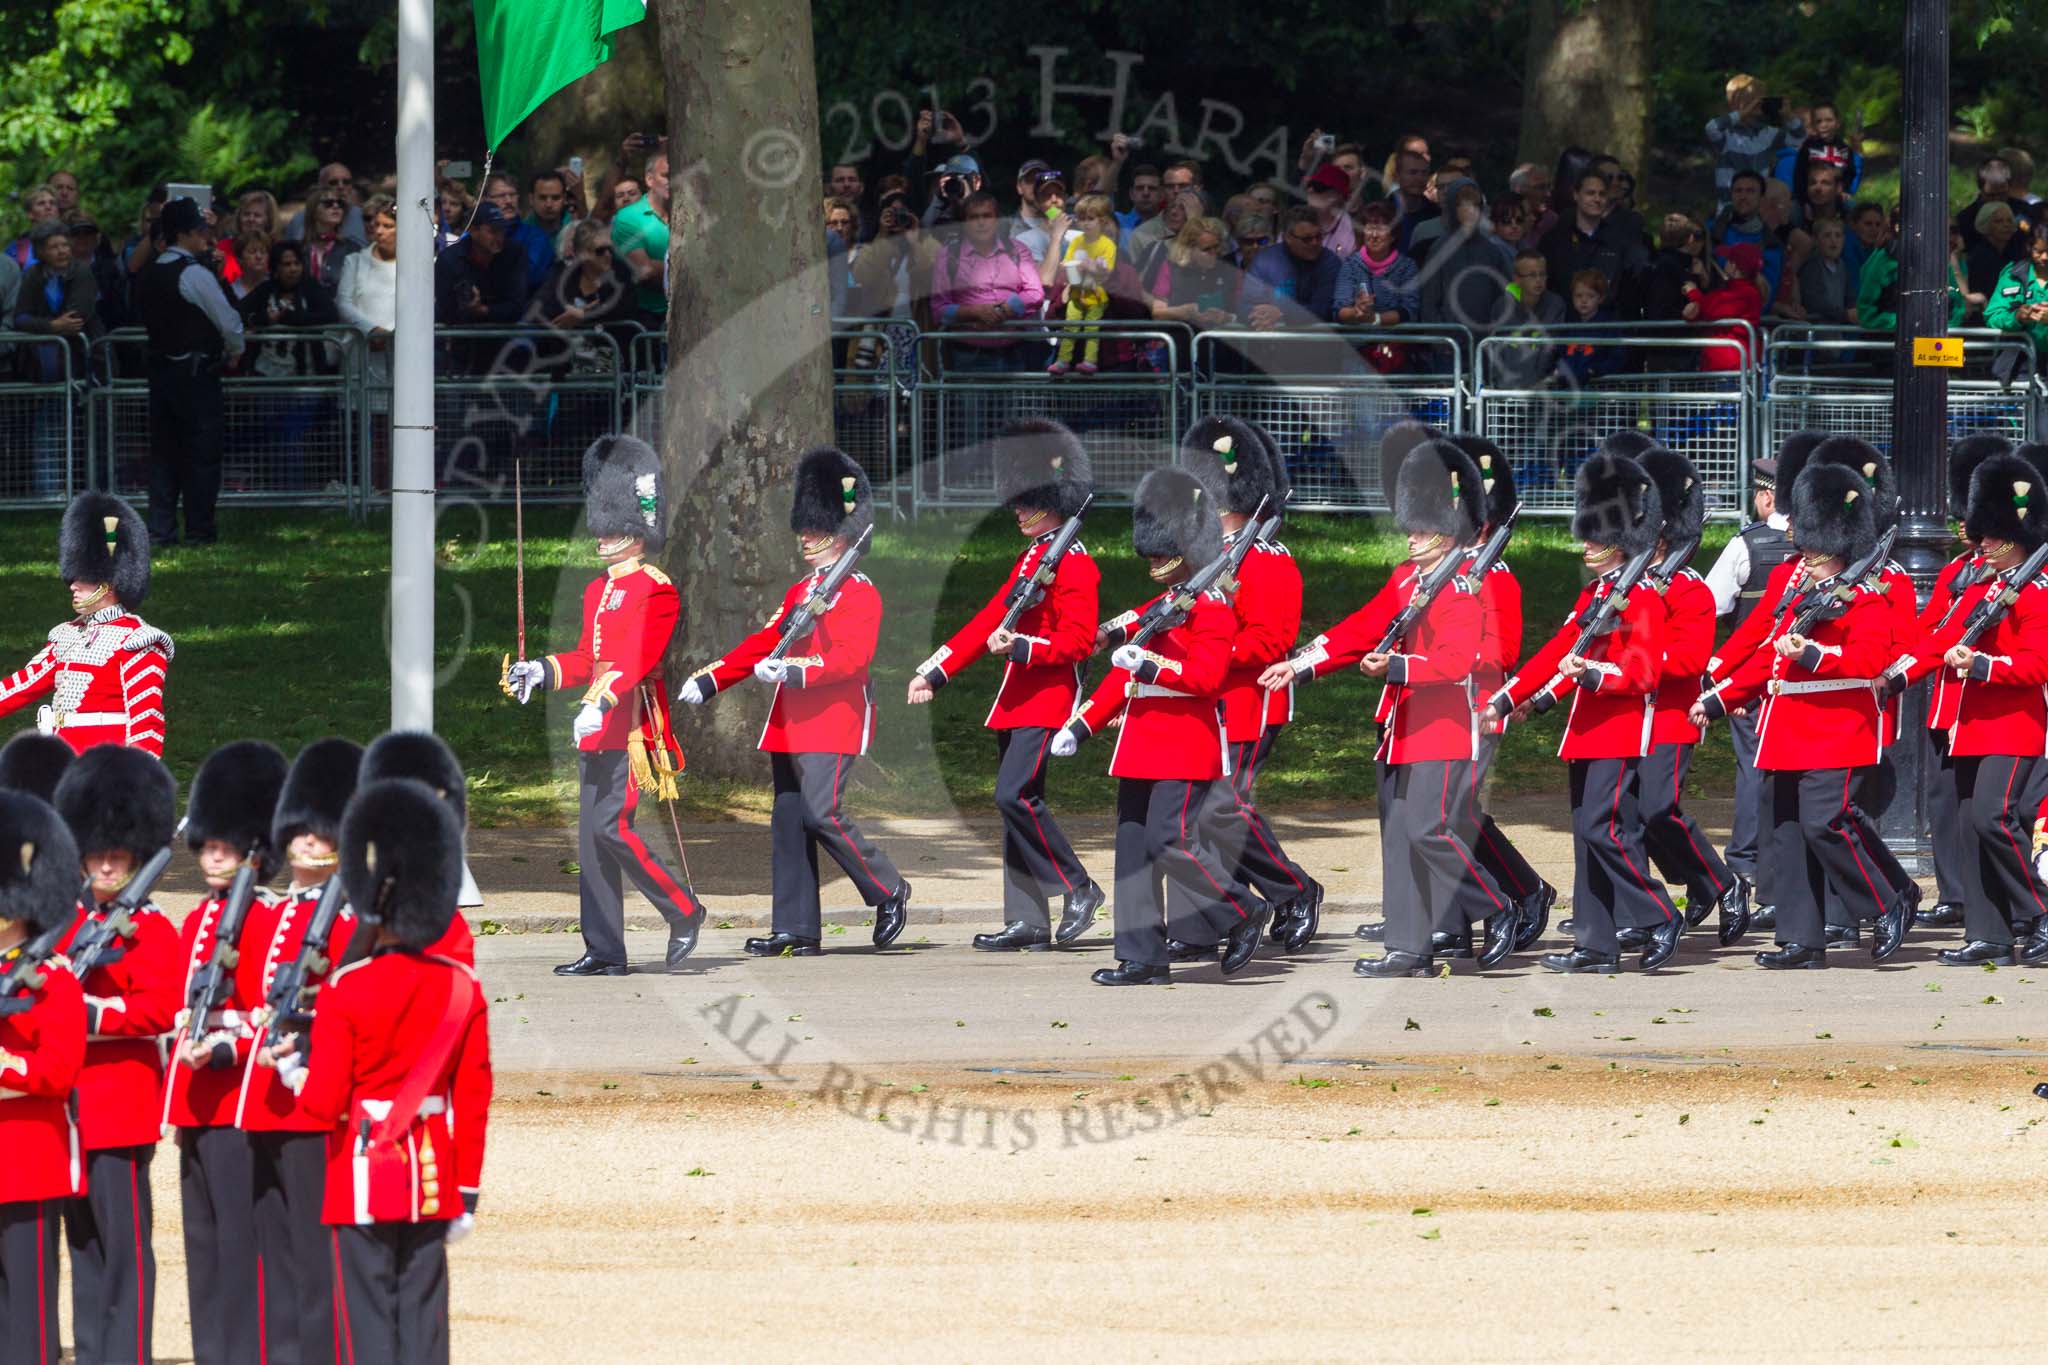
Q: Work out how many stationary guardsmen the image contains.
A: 7